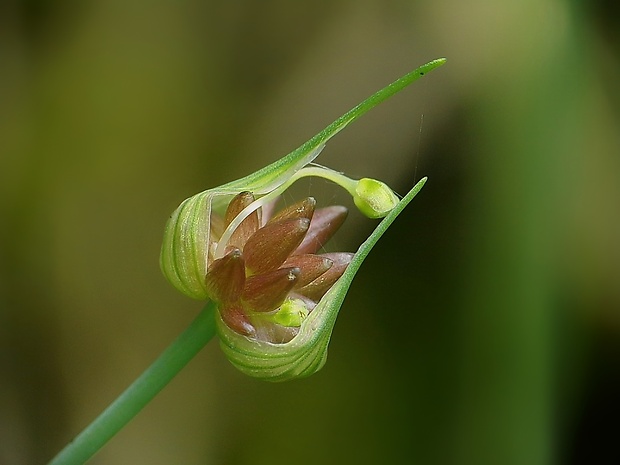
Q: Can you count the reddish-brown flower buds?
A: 9